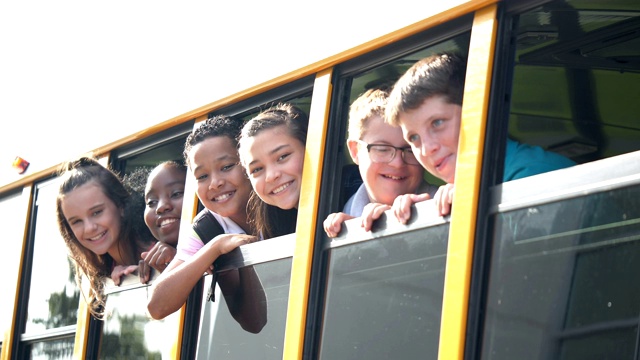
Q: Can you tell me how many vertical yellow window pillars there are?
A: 5